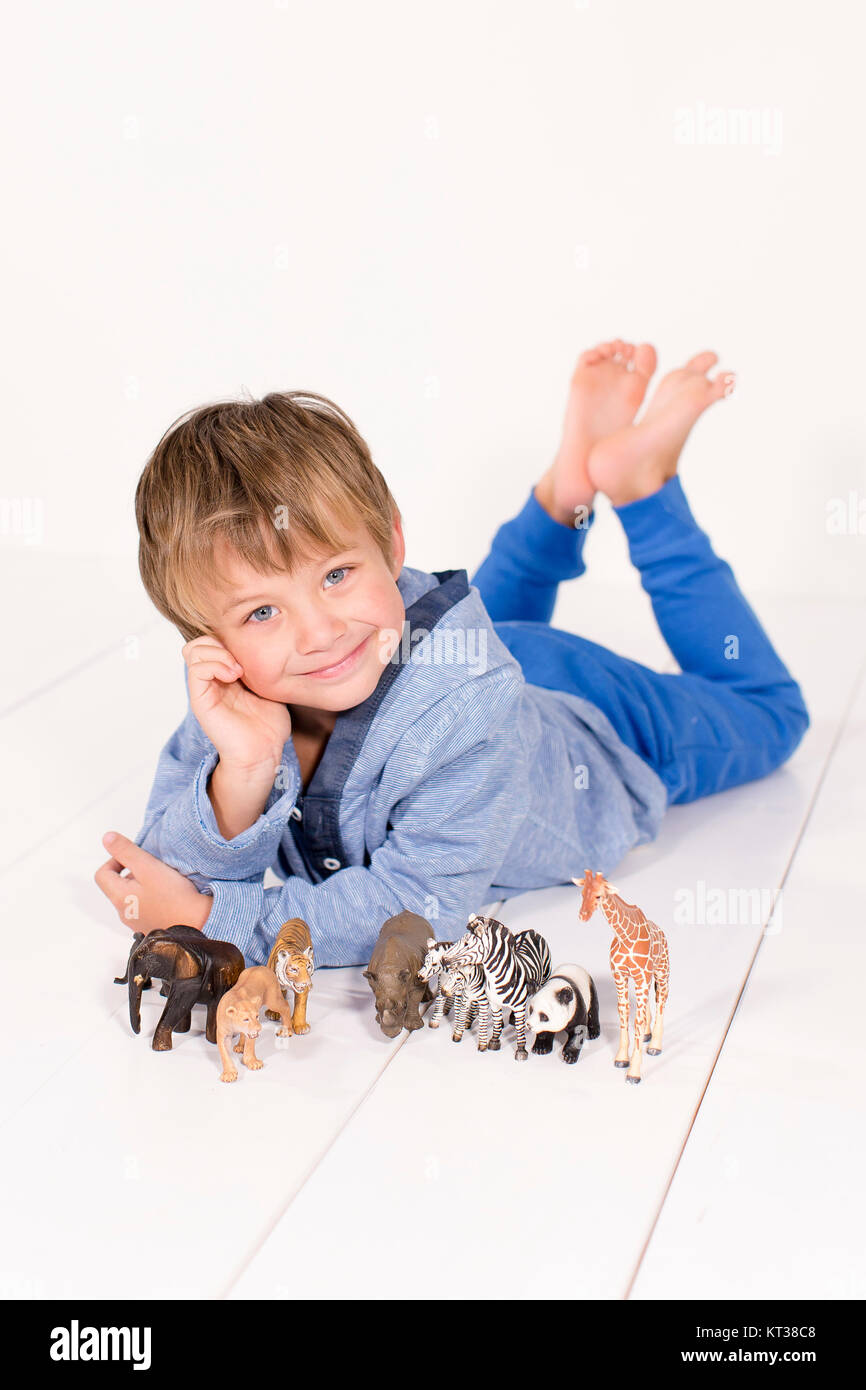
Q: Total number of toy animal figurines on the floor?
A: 10